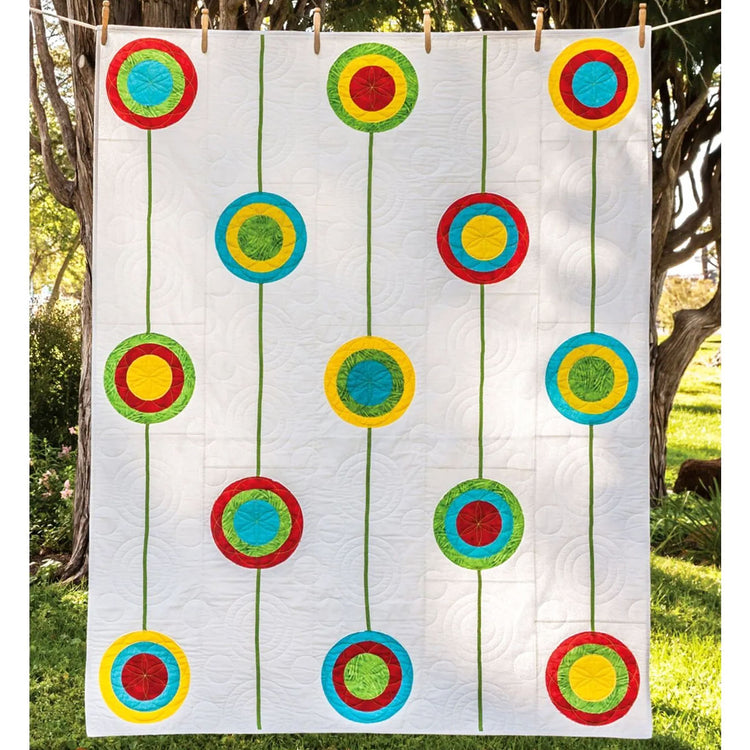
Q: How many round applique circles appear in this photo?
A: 13